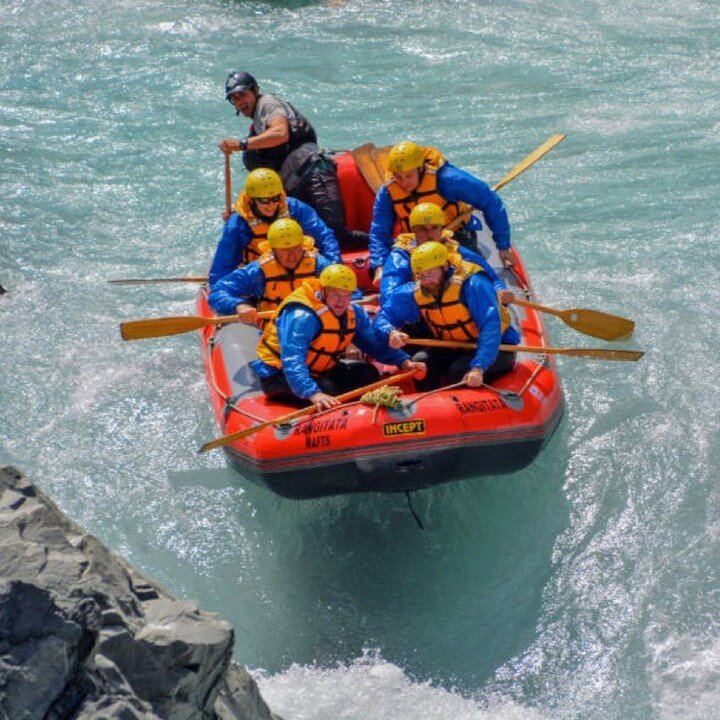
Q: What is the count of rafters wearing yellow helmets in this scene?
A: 6